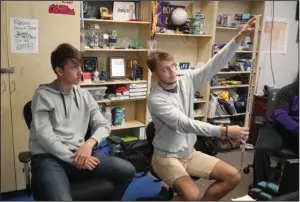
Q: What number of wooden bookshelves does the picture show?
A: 3